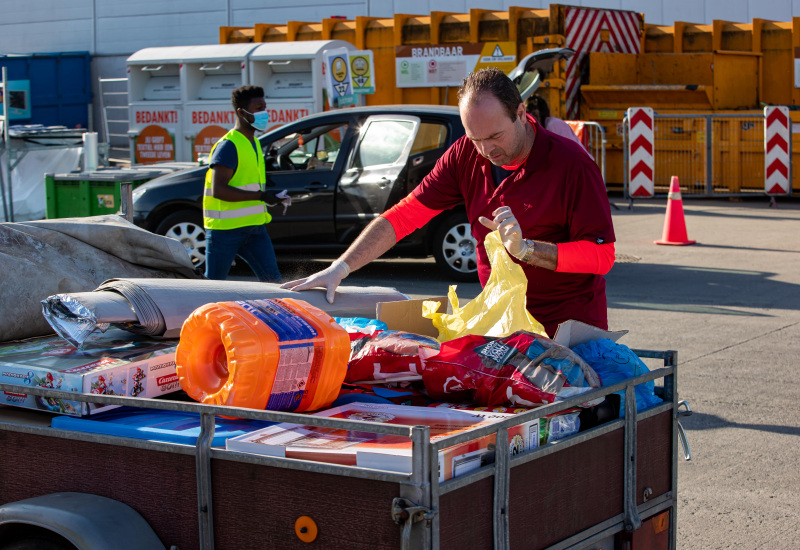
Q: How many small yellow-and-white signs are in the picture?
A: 2